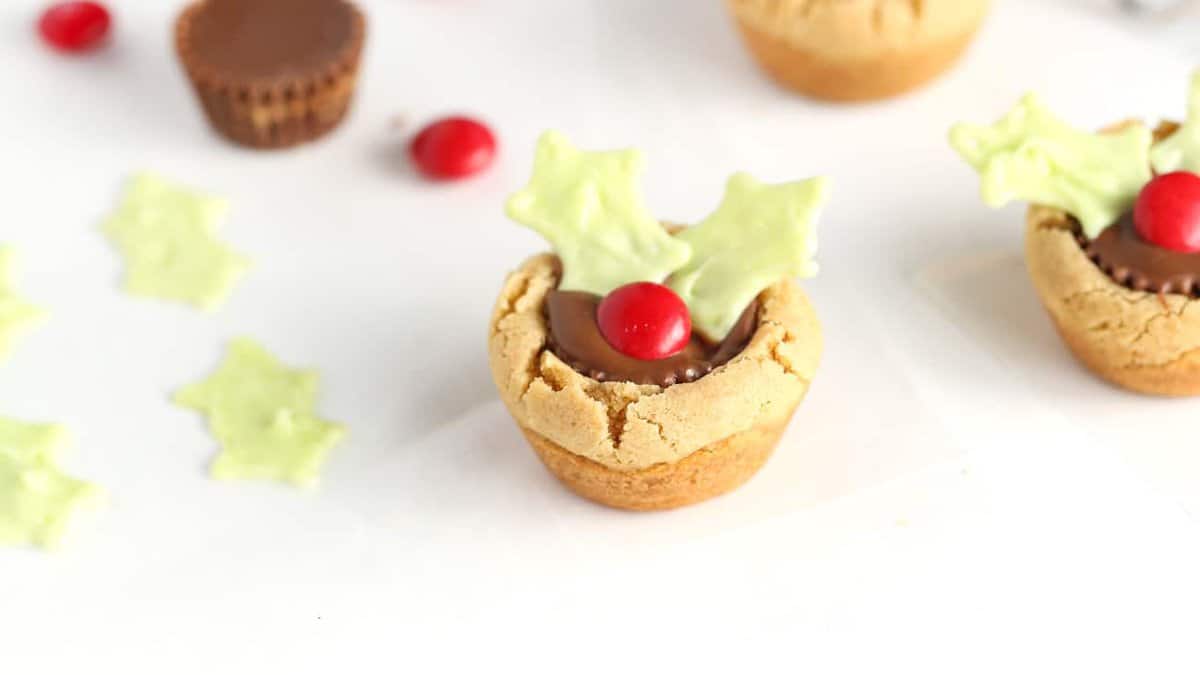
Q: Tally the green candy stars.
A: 8